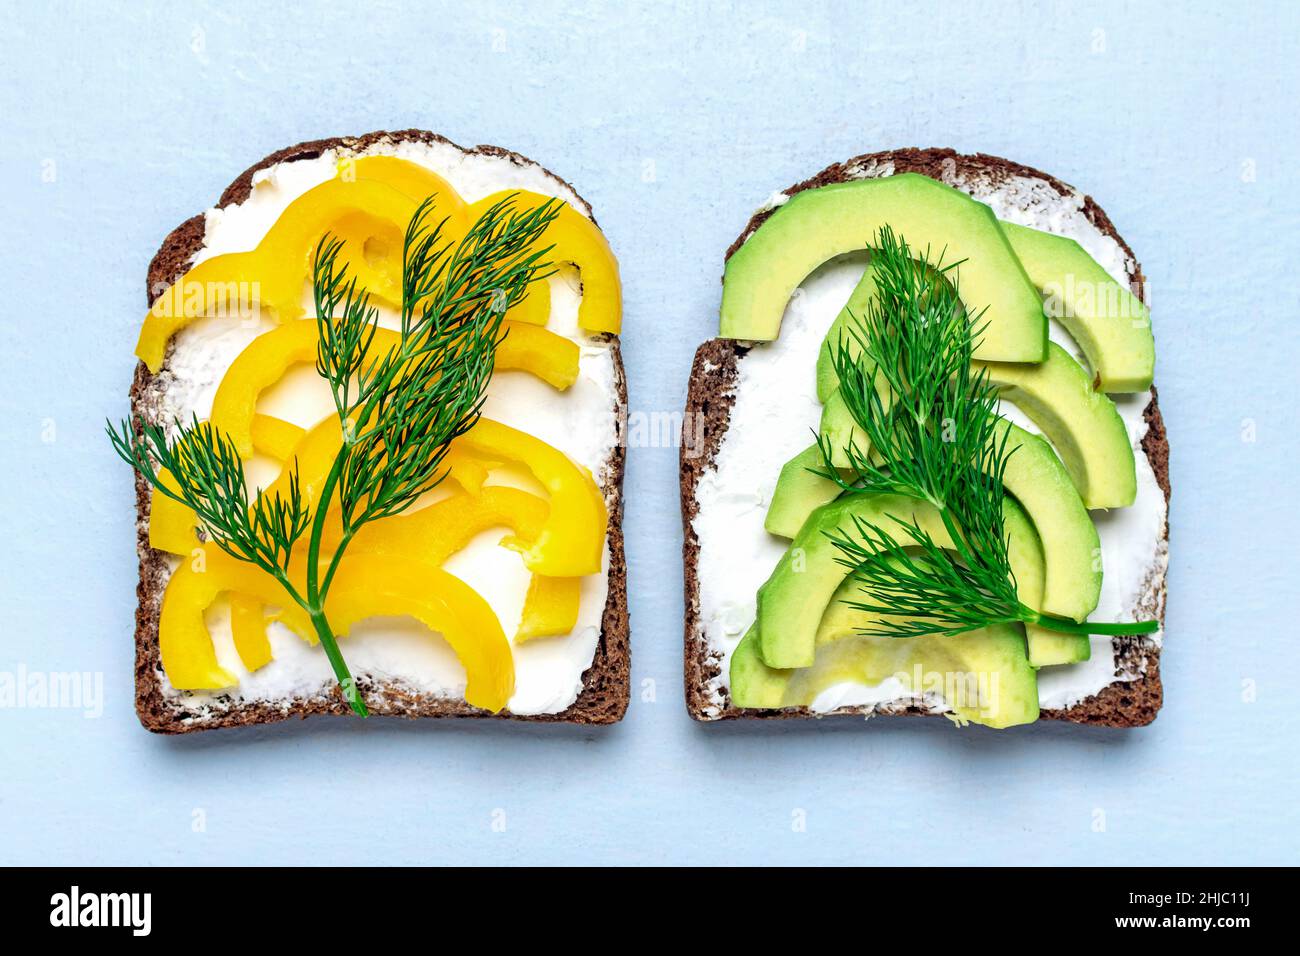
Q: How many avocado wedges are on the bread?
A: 6